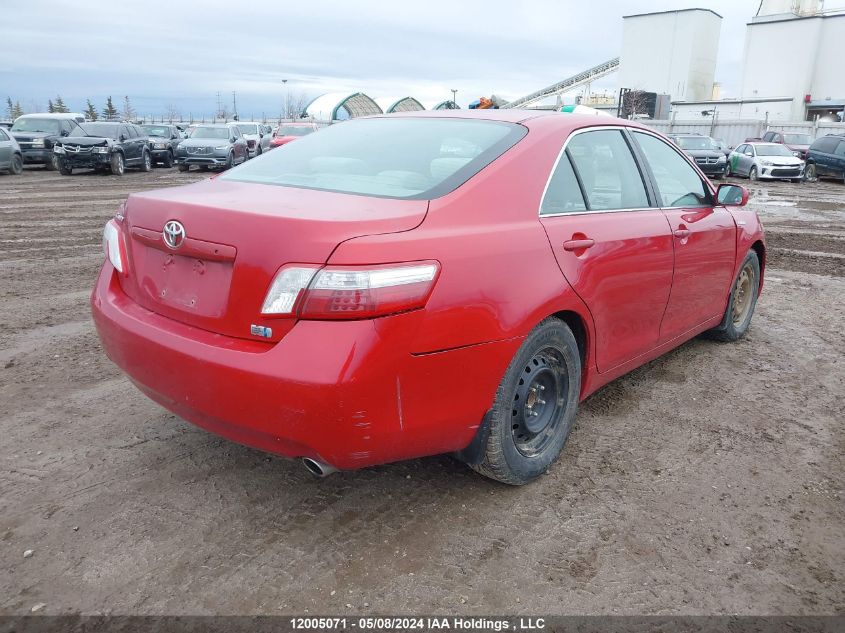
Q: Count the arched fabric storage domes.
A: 3